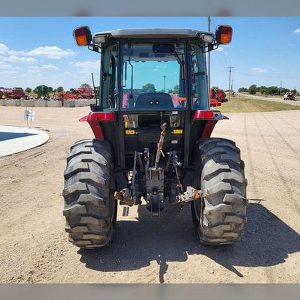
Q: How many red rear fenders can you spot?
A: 2